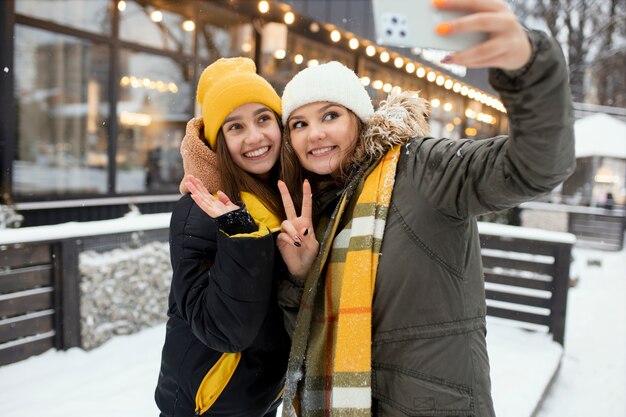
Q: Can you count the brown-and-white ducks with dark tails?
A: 0